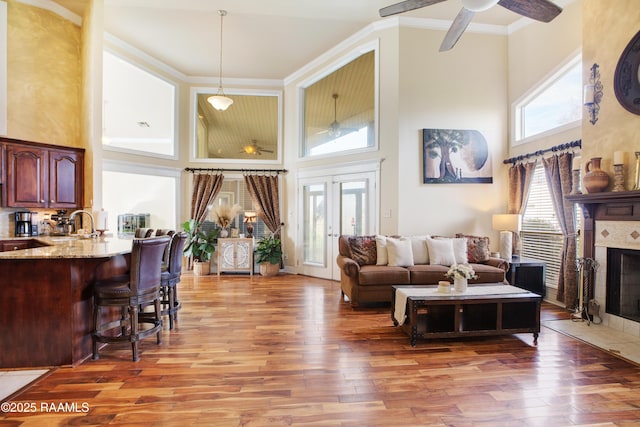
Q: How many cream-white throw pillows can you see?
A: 5